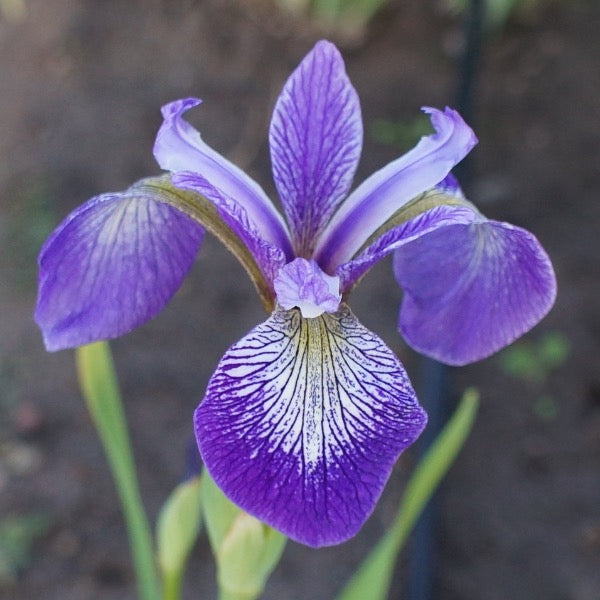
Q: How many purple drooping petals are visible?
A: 3